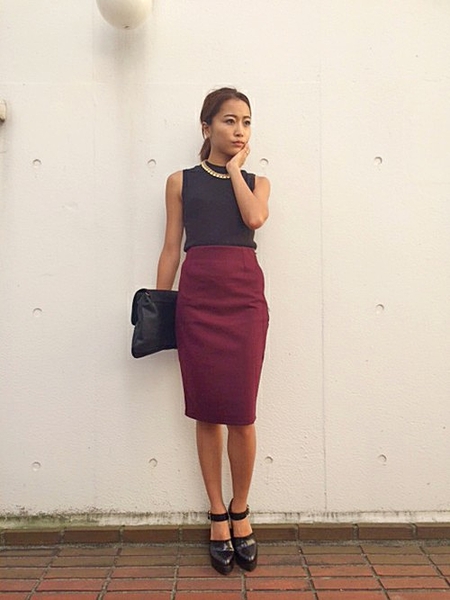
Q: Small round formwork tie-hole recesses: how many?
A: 10